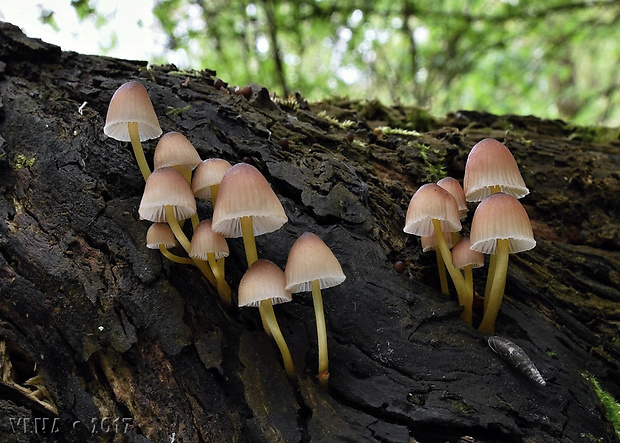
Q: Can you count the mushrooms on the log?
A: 15